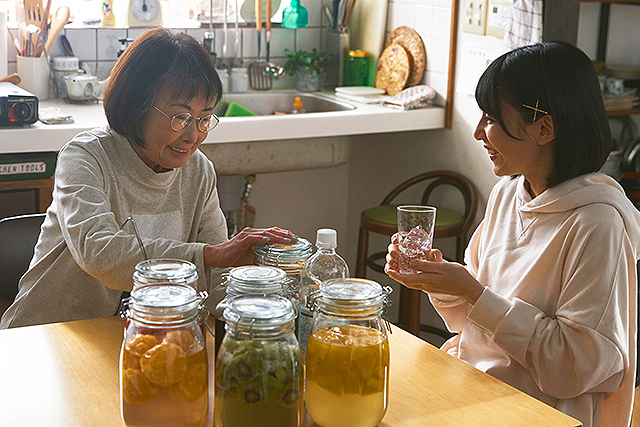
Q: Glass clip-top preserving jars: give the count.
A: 6